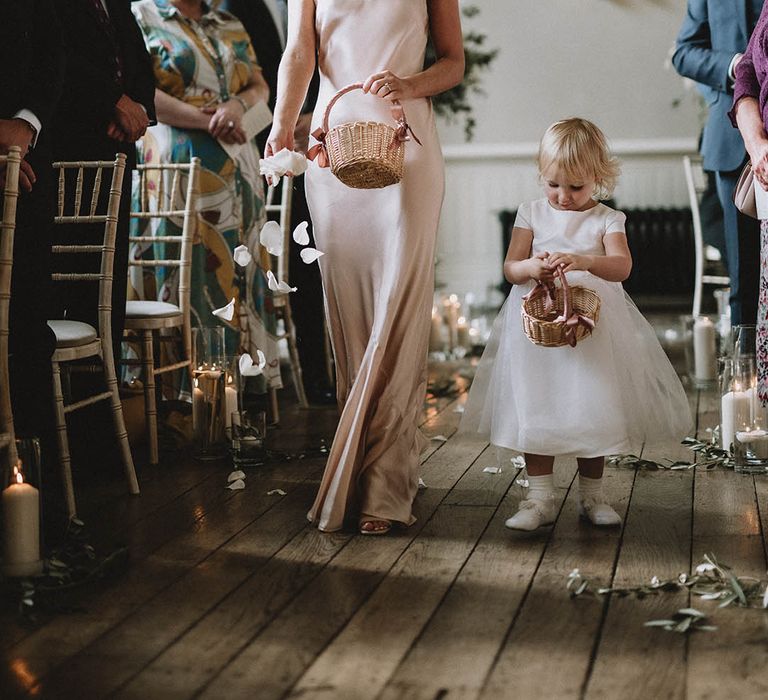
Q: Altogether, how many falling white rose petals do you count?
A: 7